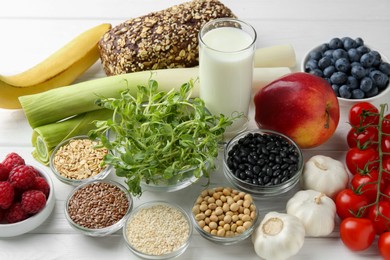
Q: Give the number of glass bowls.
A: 6